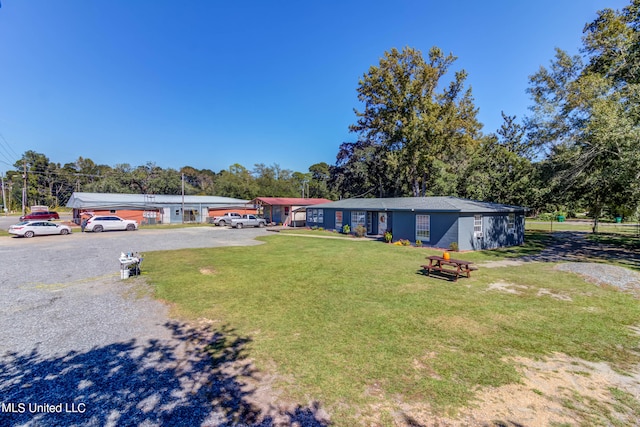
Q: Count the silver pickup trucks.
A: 2